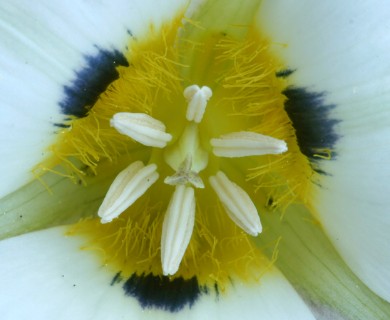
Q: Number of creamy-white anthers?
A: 6